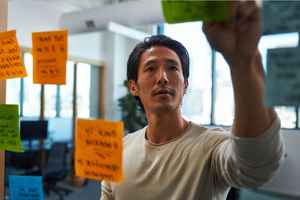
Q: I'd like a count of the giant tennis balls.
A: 0